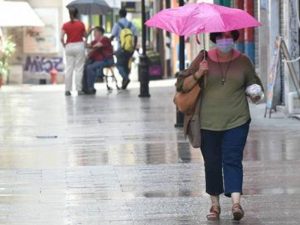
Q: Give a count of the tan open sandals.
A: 2